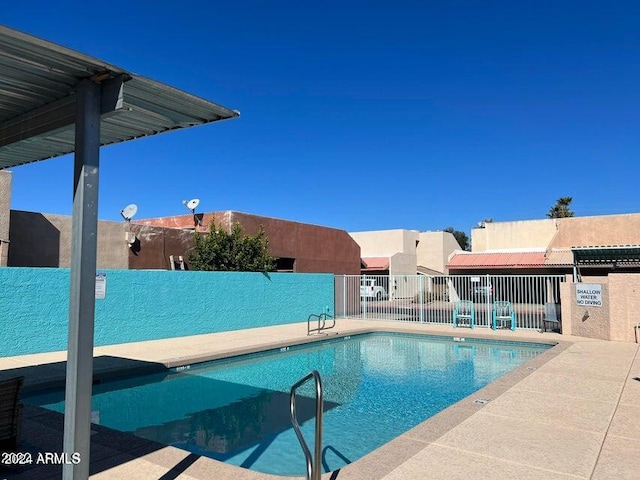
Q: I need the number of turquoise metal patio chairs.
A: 2